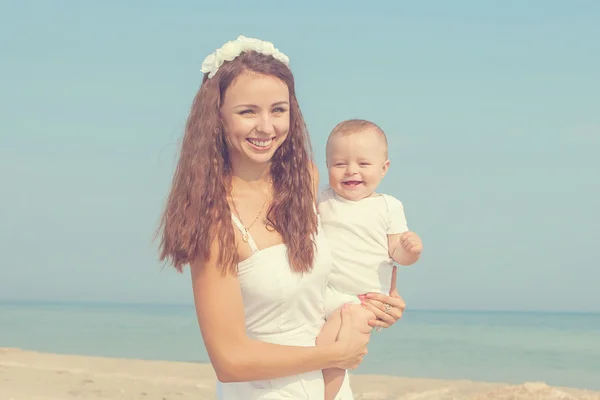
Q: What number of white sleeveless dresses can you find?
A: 1